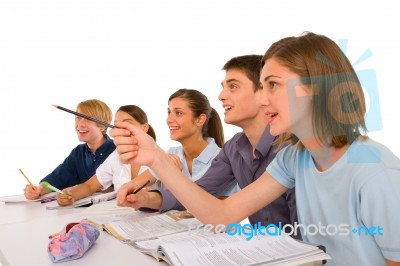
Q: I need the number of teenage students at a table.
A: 5